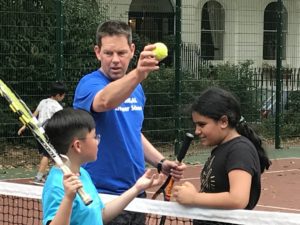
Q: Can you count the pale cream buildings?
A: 1